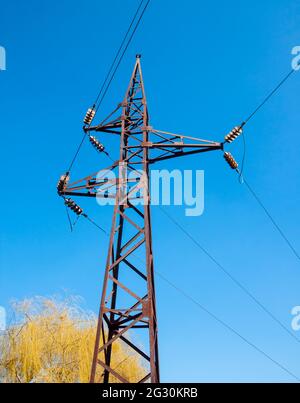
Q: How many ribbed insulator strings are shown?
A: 6